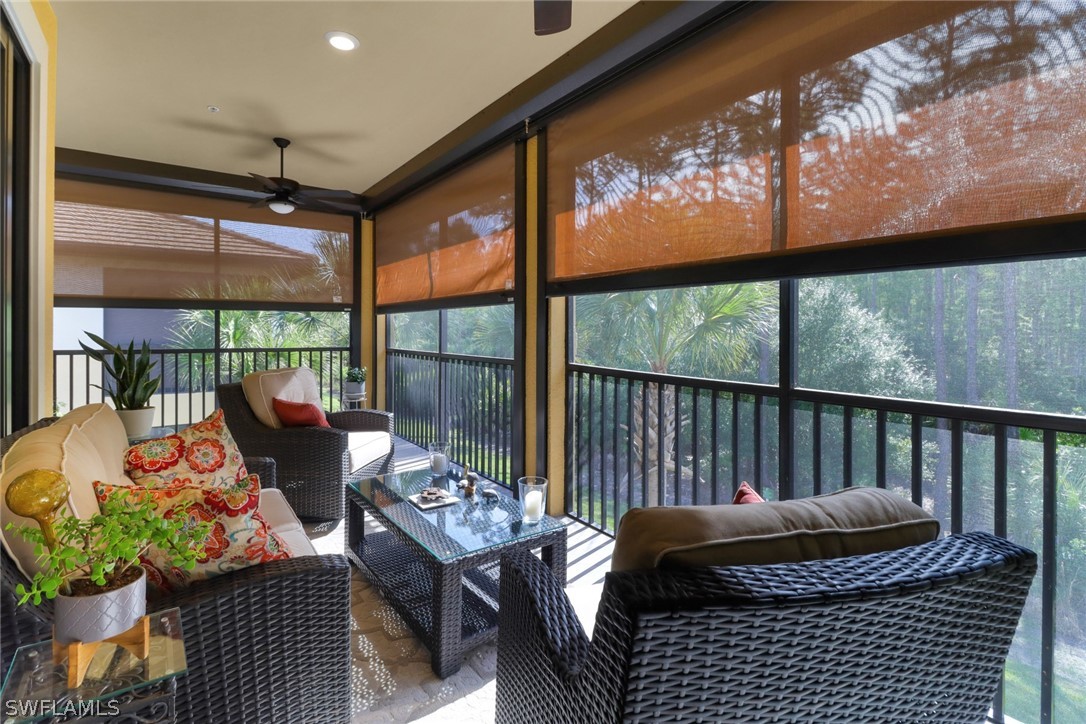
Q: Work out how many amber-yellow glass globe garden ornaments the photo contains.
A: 1